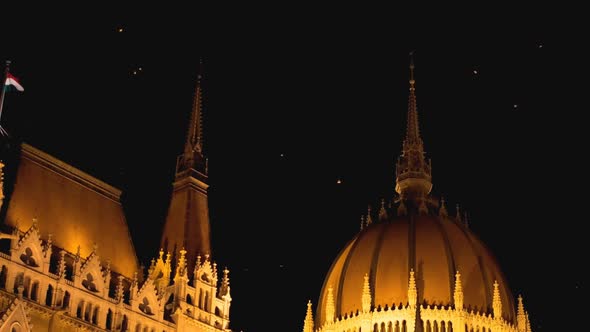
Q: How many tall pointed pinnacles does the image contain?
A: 2